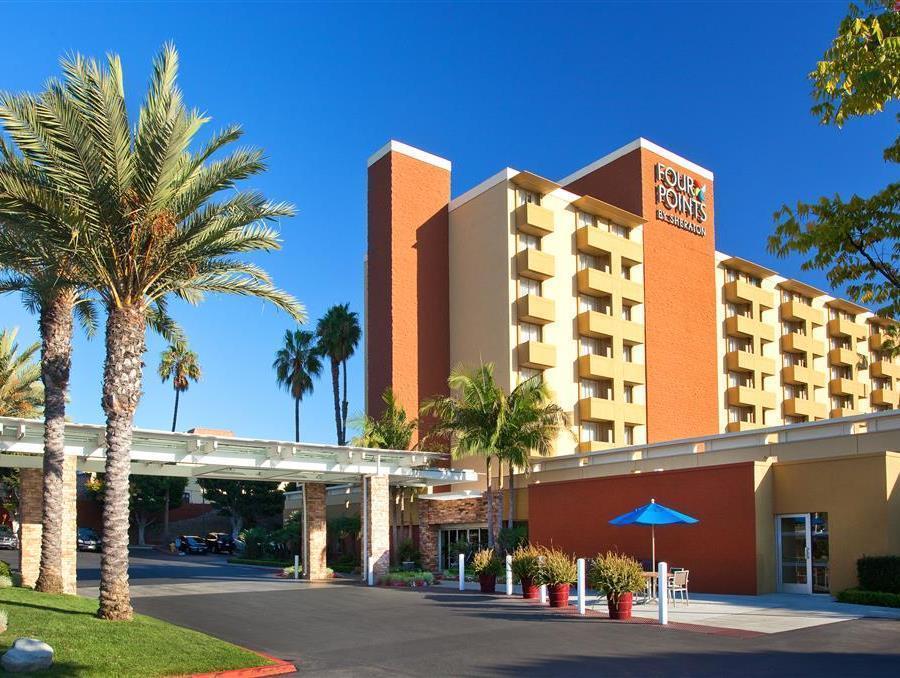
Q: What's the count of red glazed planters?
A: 4